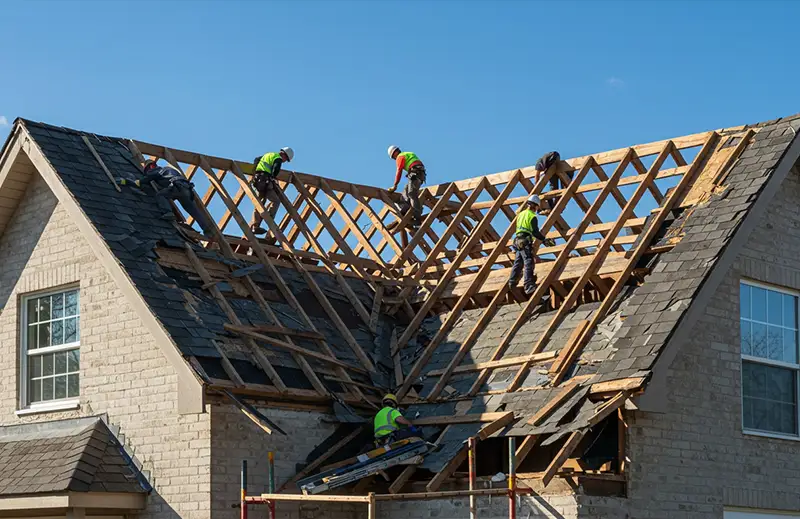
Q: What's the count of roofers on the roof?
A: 6